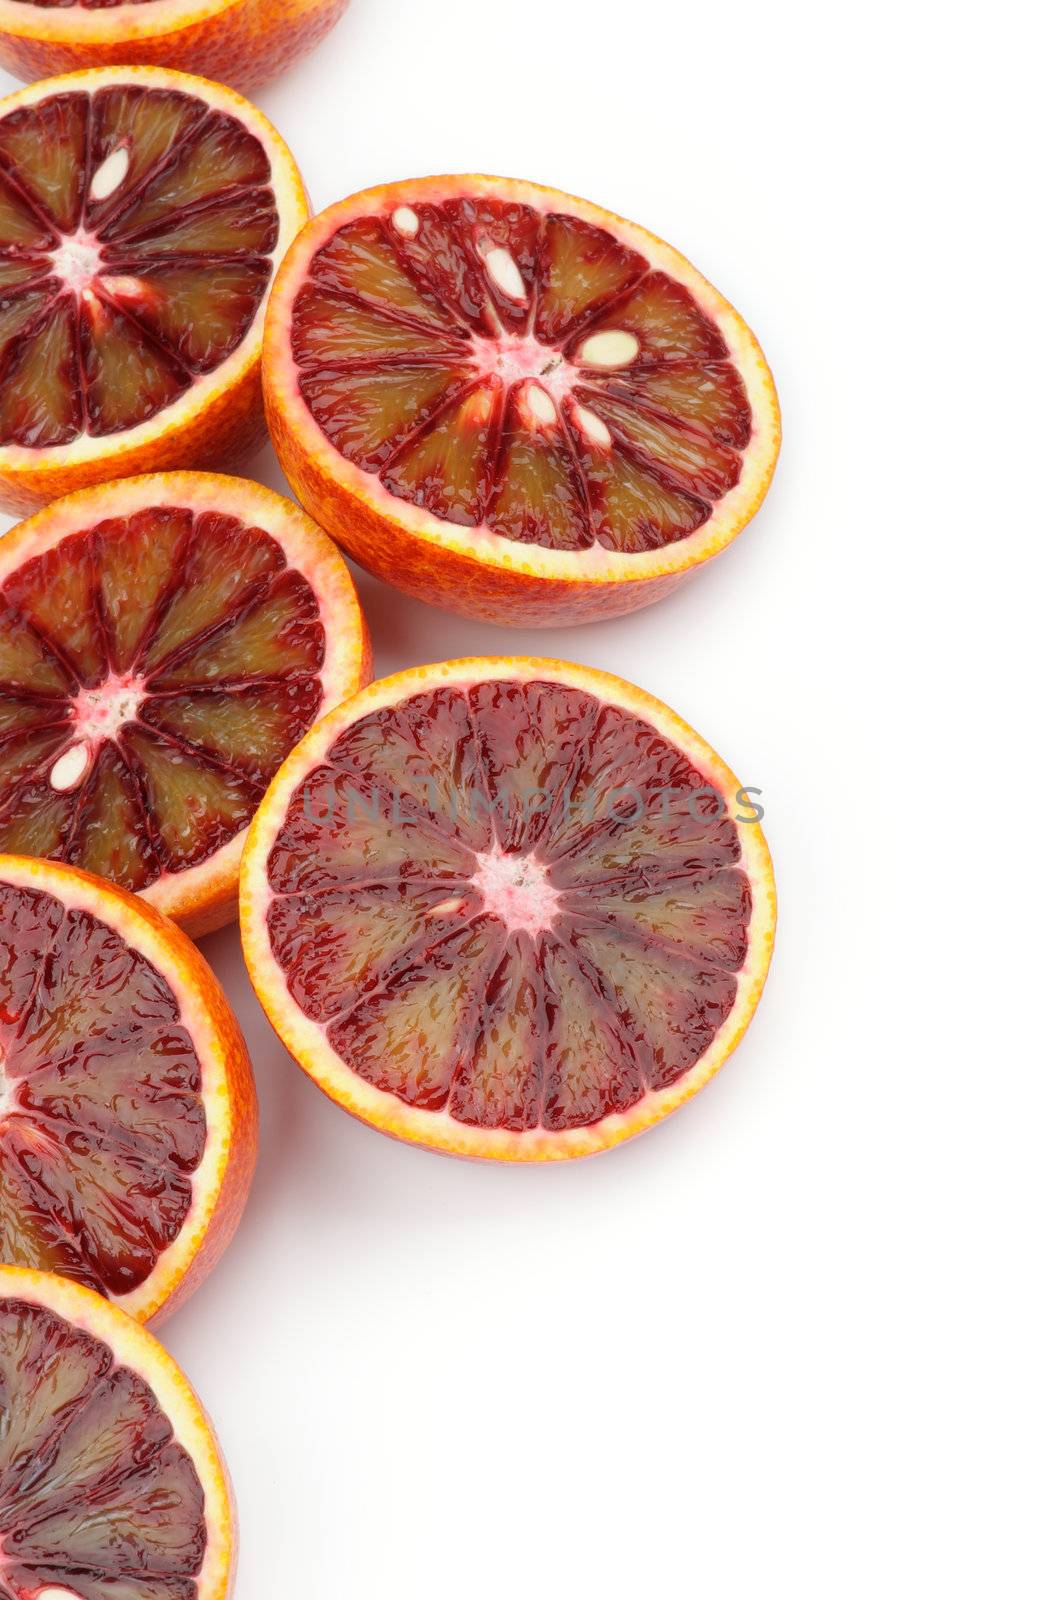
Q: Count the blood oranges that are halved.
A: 7